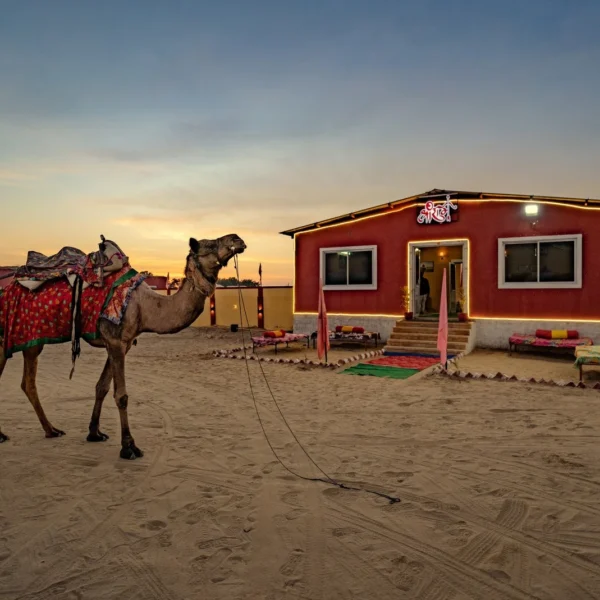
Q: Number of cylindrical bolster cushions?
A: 3